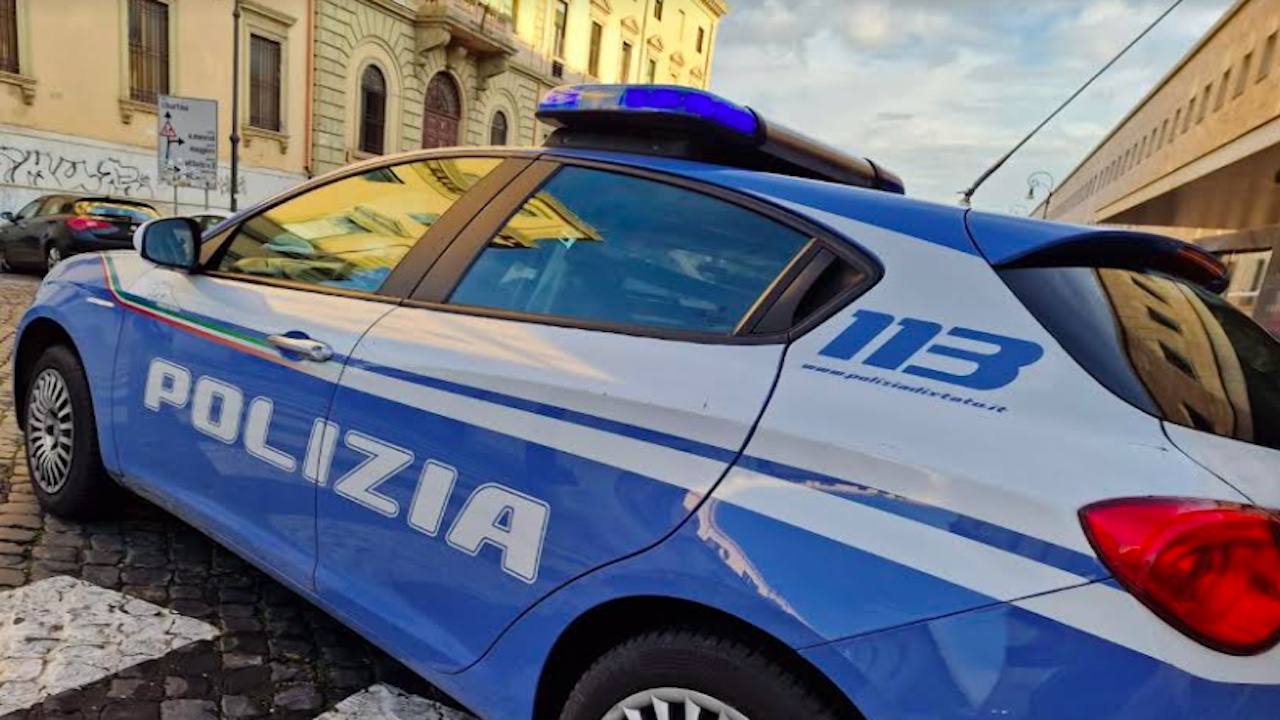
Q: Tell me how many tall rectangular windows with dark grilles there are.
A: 3